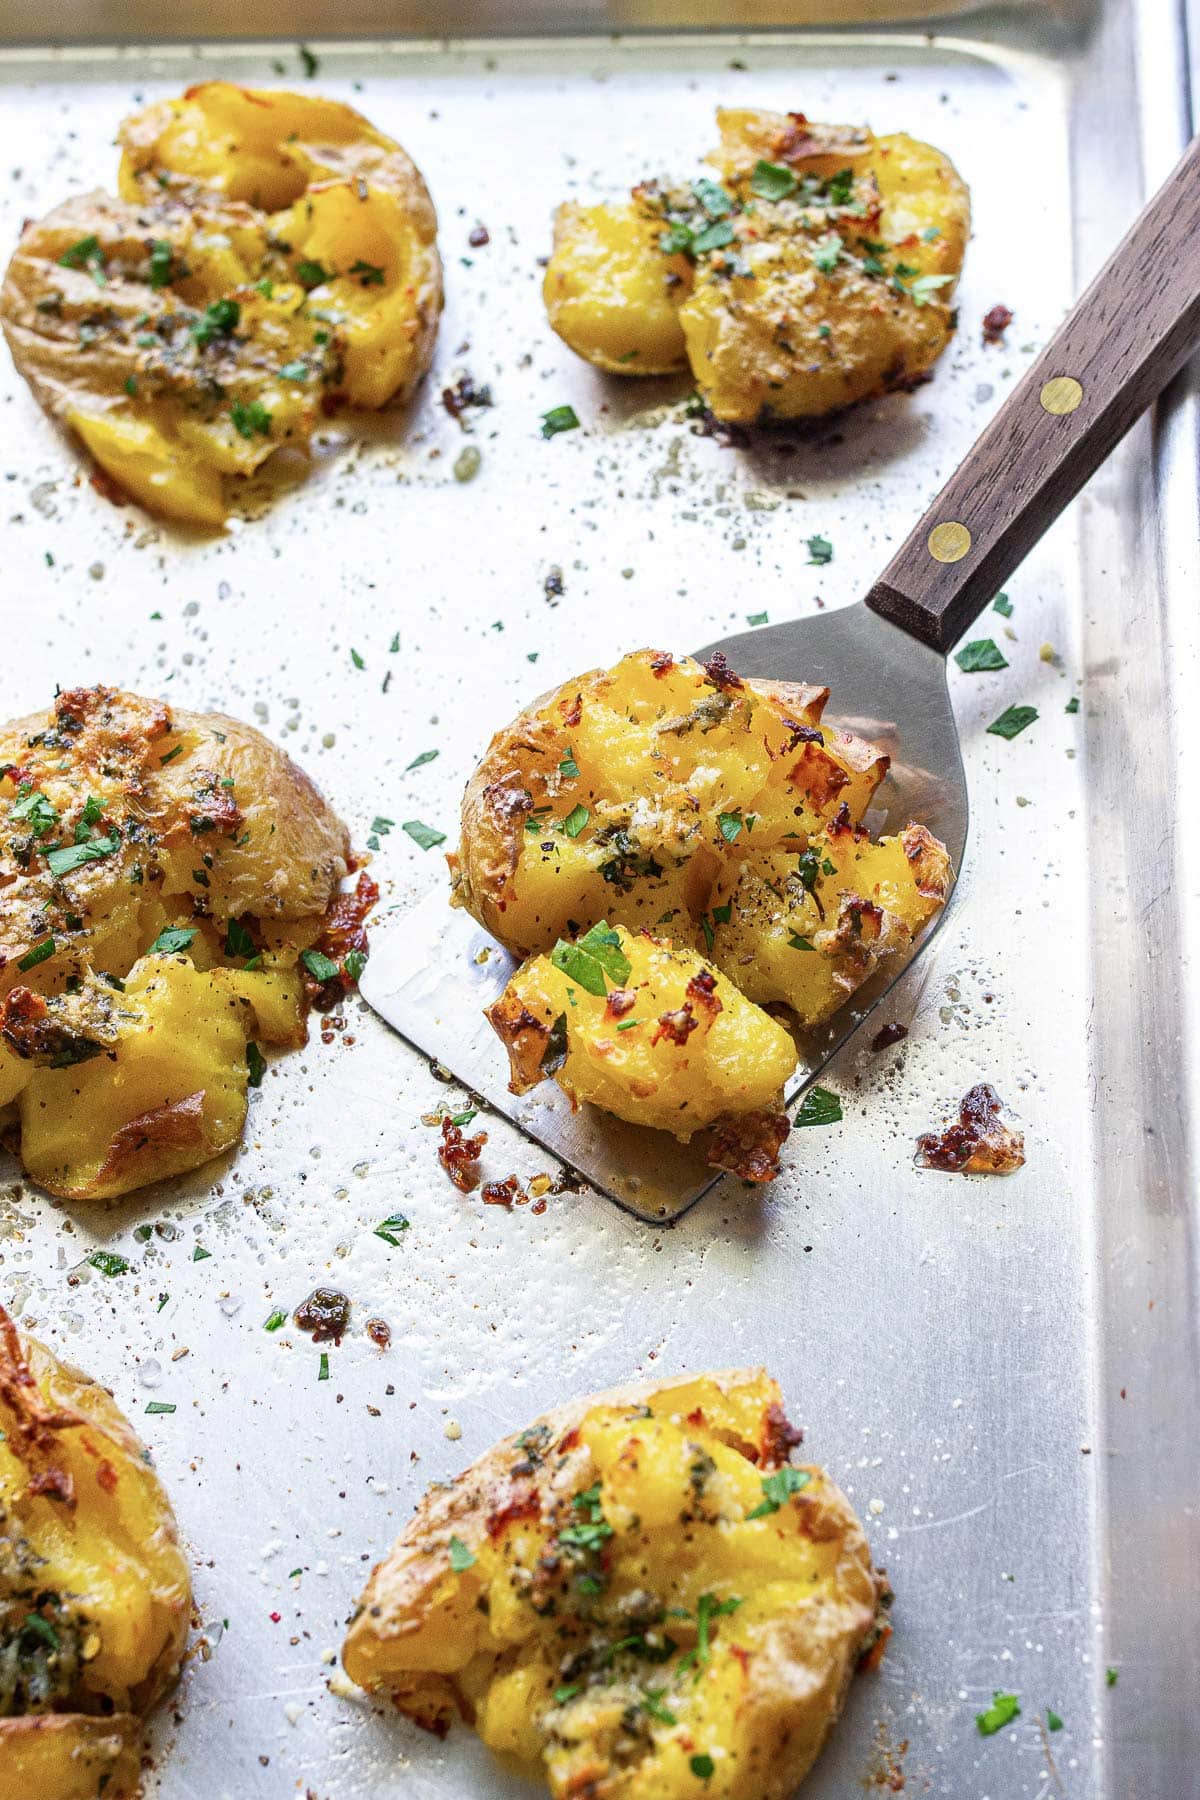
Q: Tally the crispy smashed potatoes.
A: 6